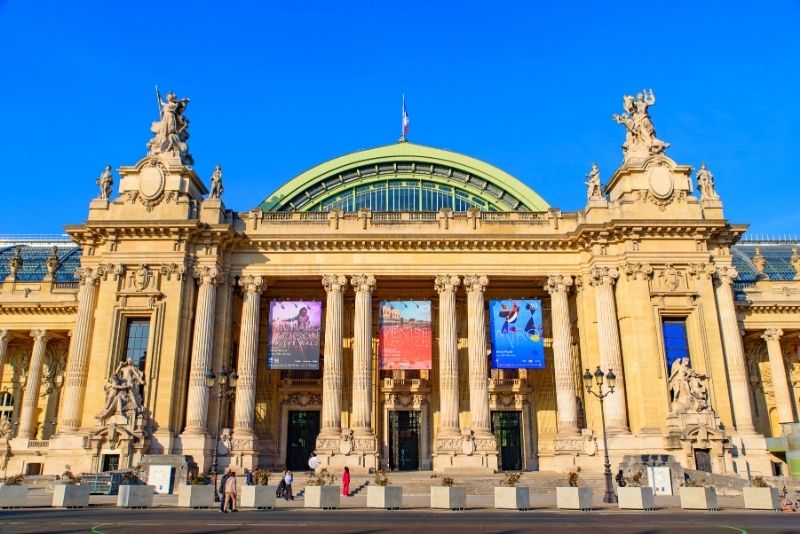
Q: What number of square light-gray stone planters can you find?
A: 13